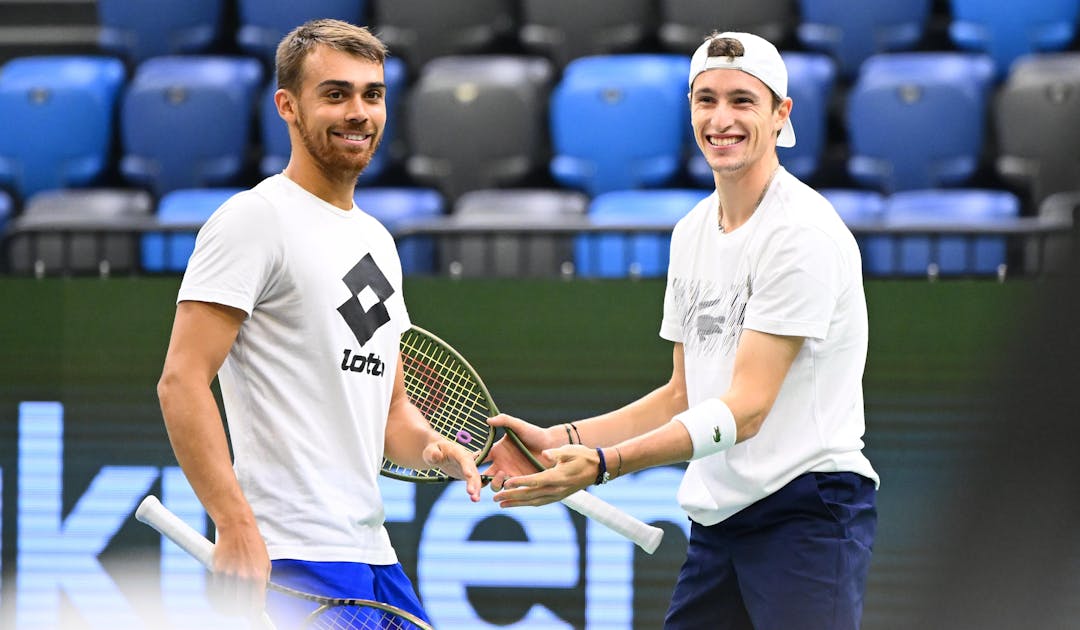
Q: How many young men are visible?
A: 2